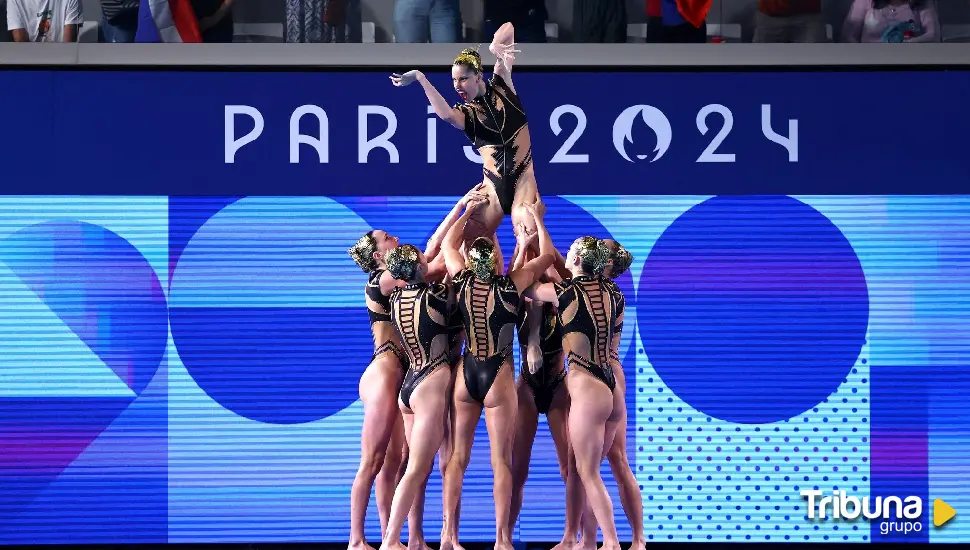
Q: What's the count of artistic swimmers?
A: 8